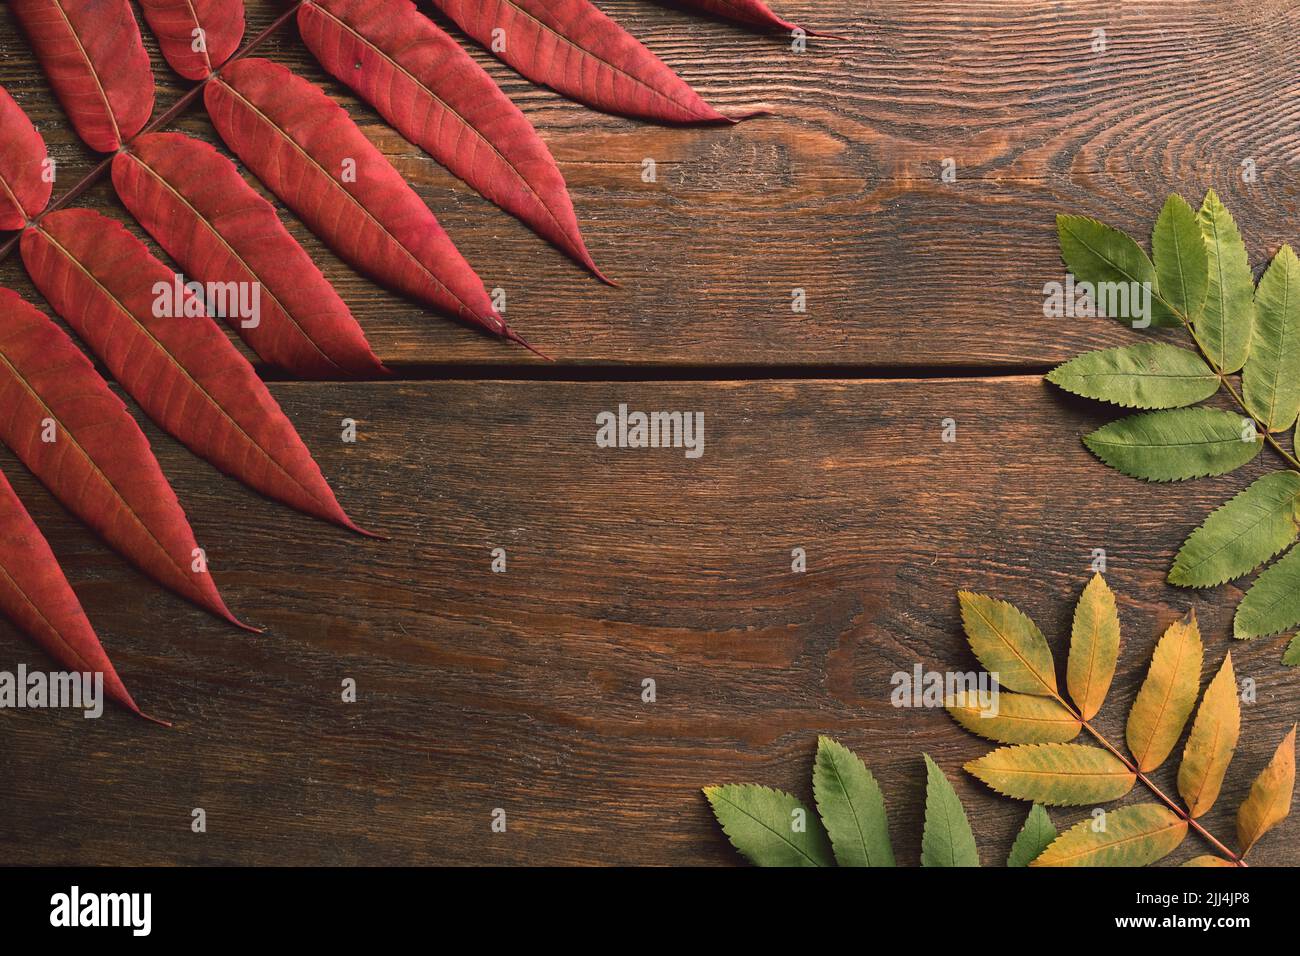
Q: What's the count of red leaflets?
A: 11